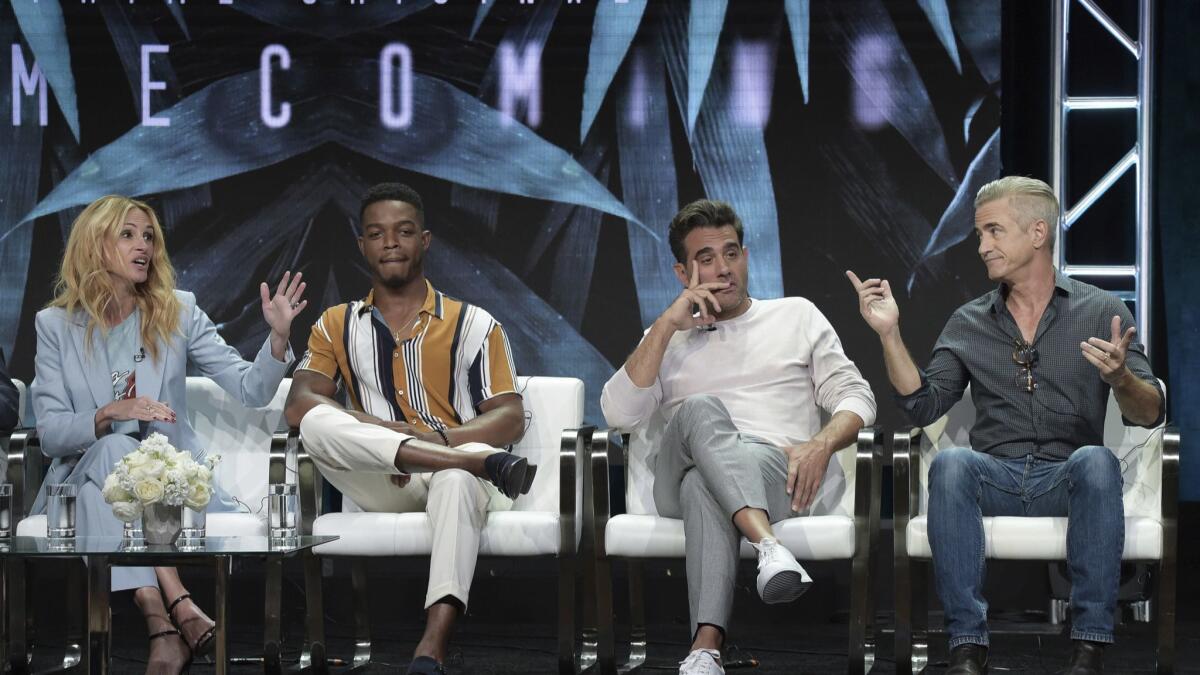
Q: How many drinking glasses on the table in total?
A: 5